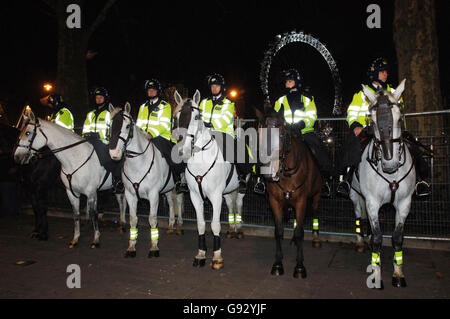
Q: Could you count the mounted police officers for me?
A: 6